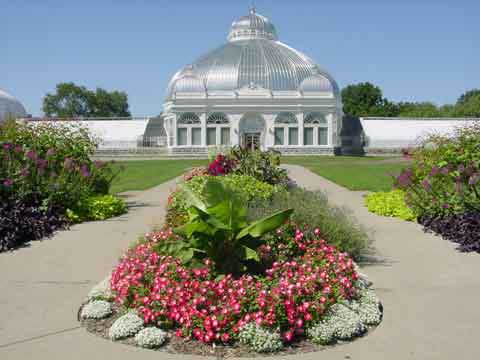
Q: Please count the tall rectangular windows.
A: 8